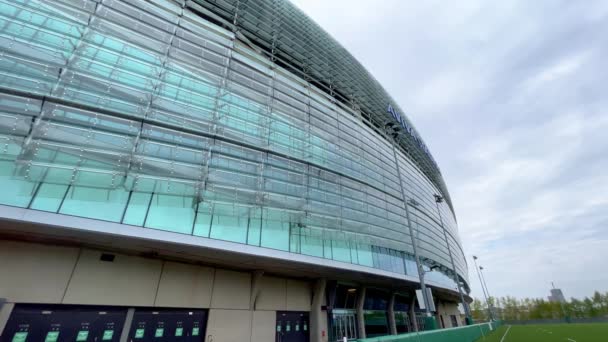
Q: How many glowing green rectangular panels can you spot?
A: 12